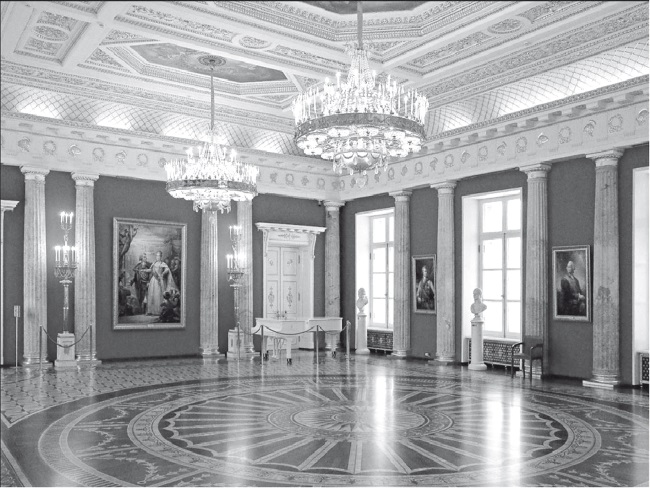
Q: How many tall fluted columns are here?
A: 9